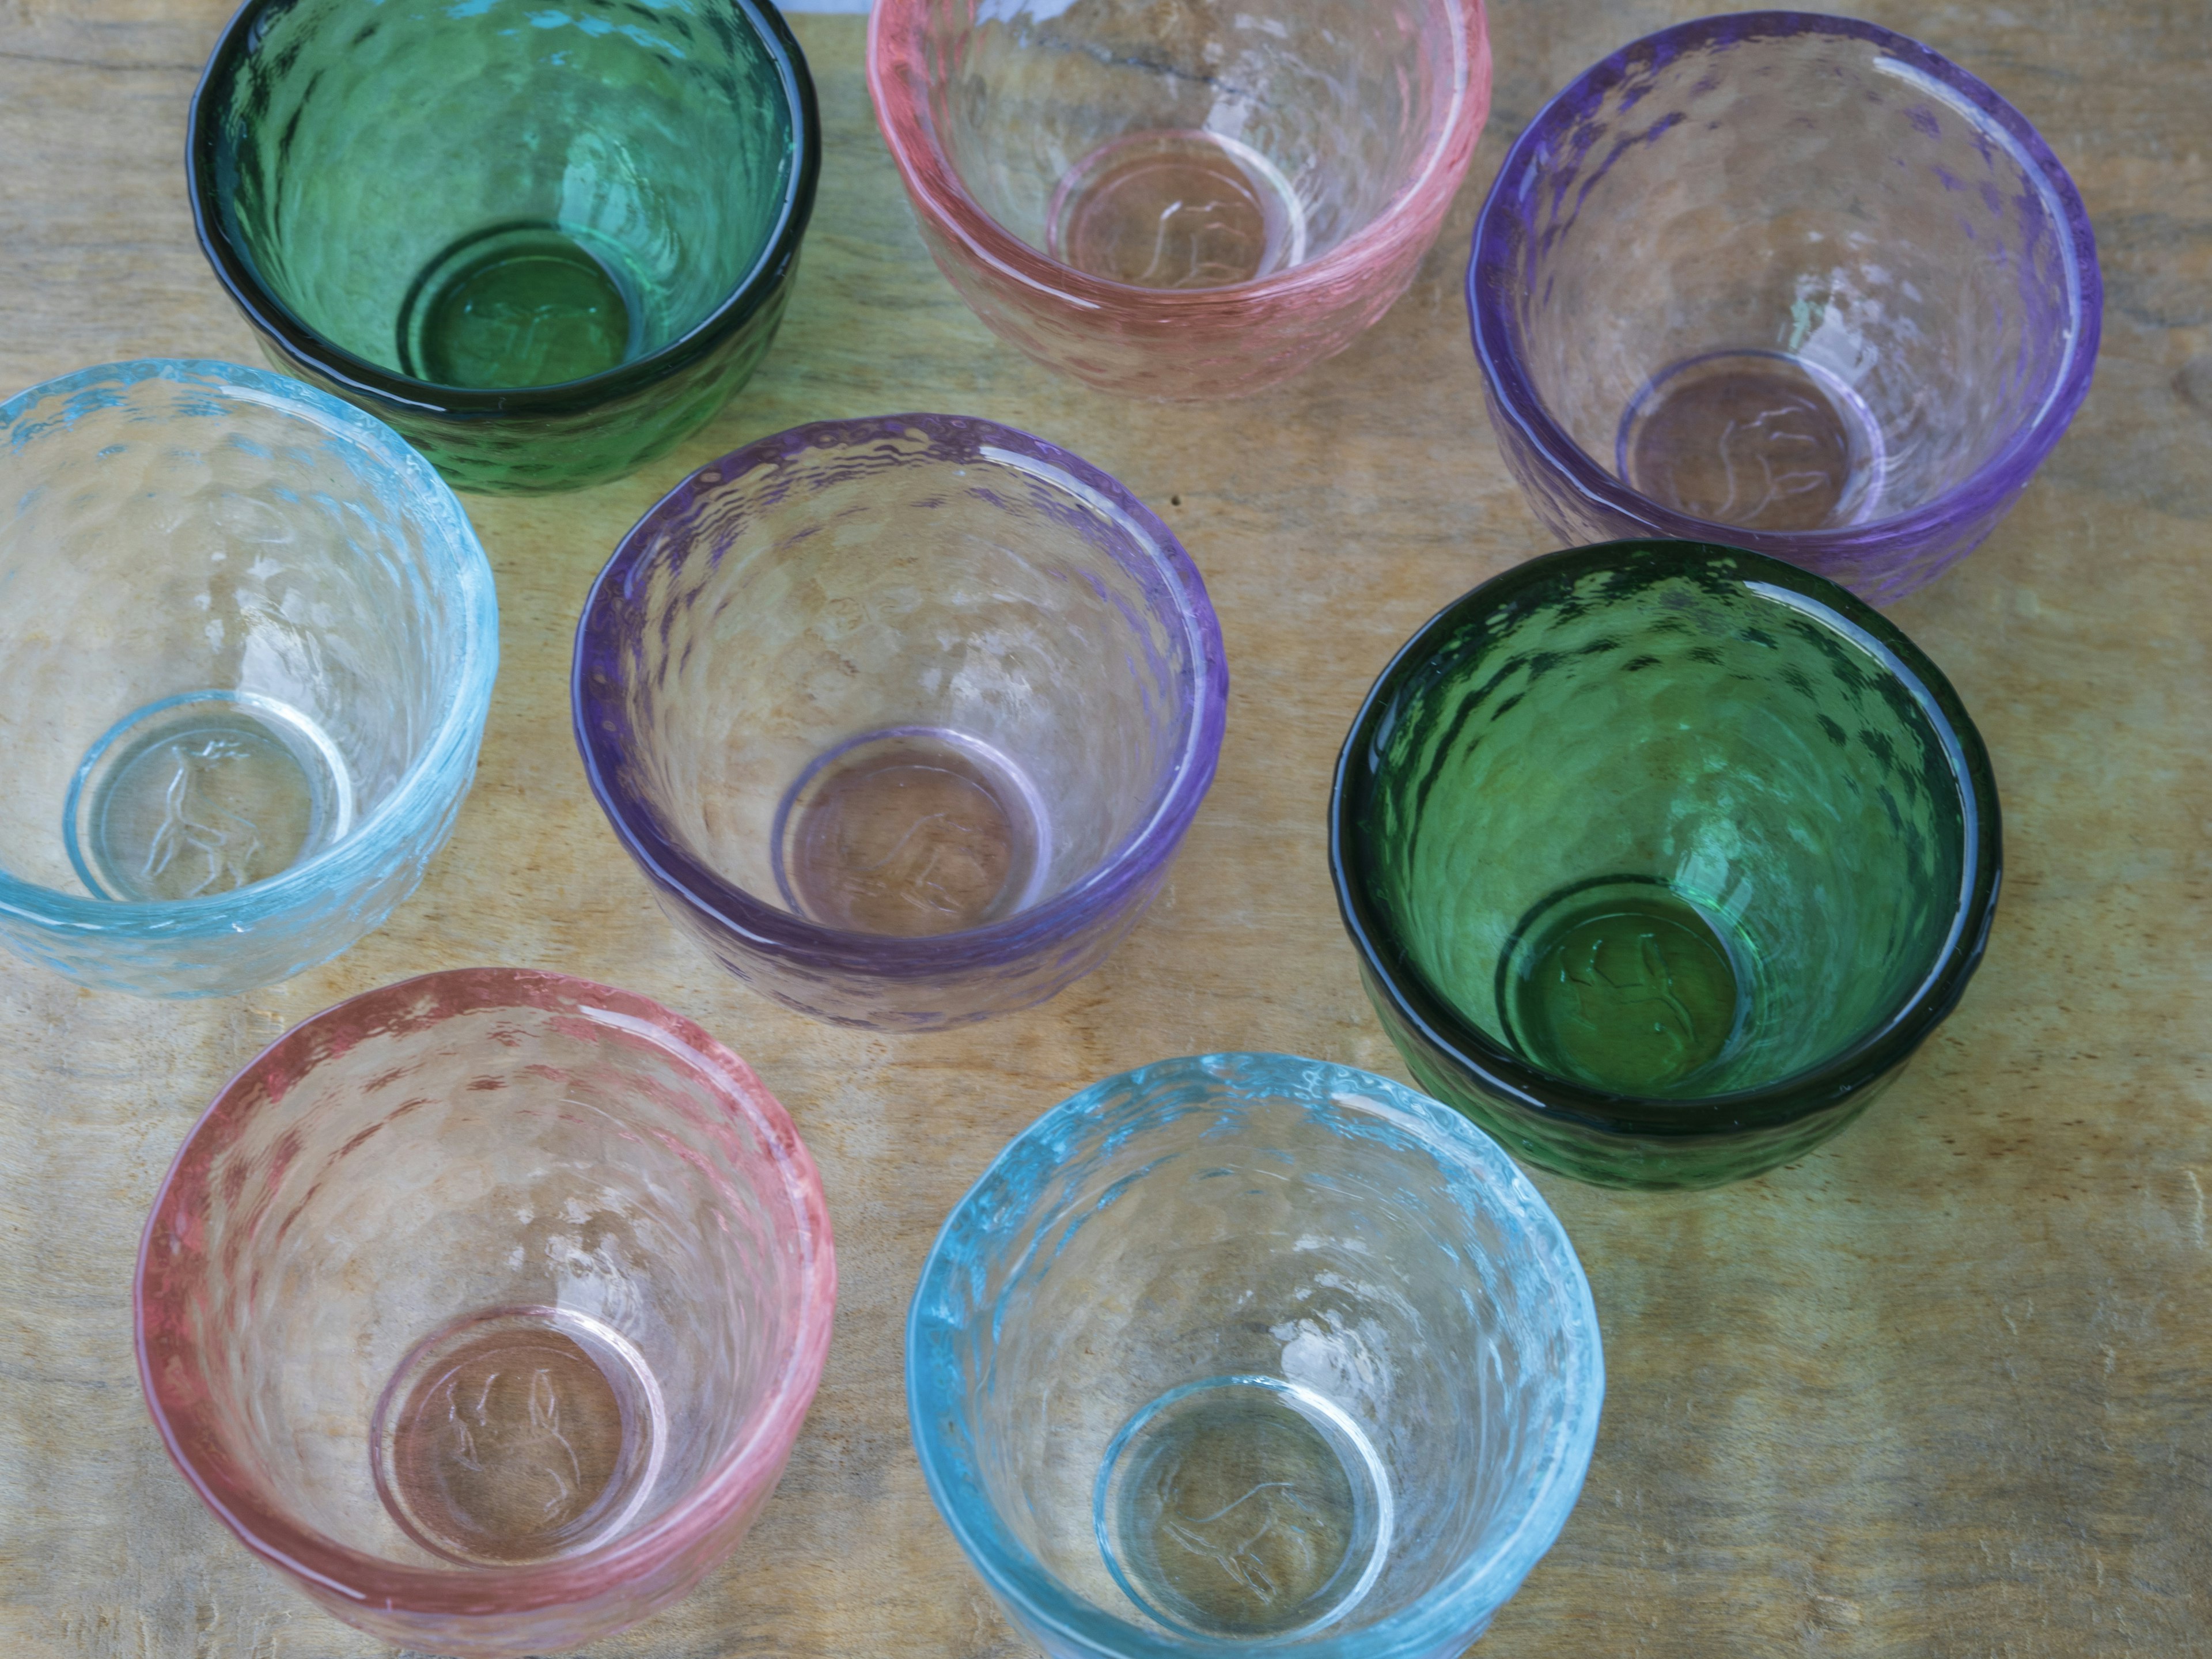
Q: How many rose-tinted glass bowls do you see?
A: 2